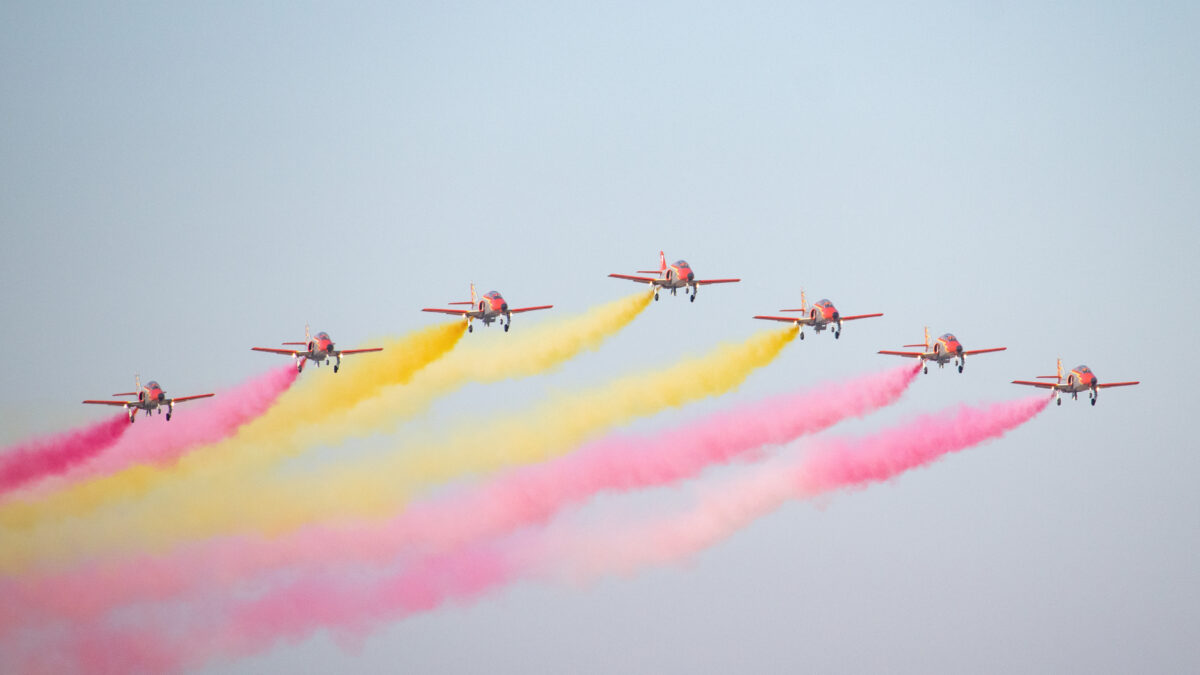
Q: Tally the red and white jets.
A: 7